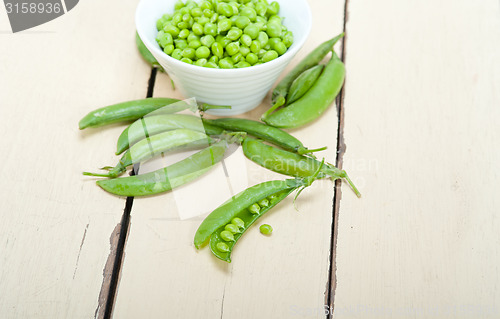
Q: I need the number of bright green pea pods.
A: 11